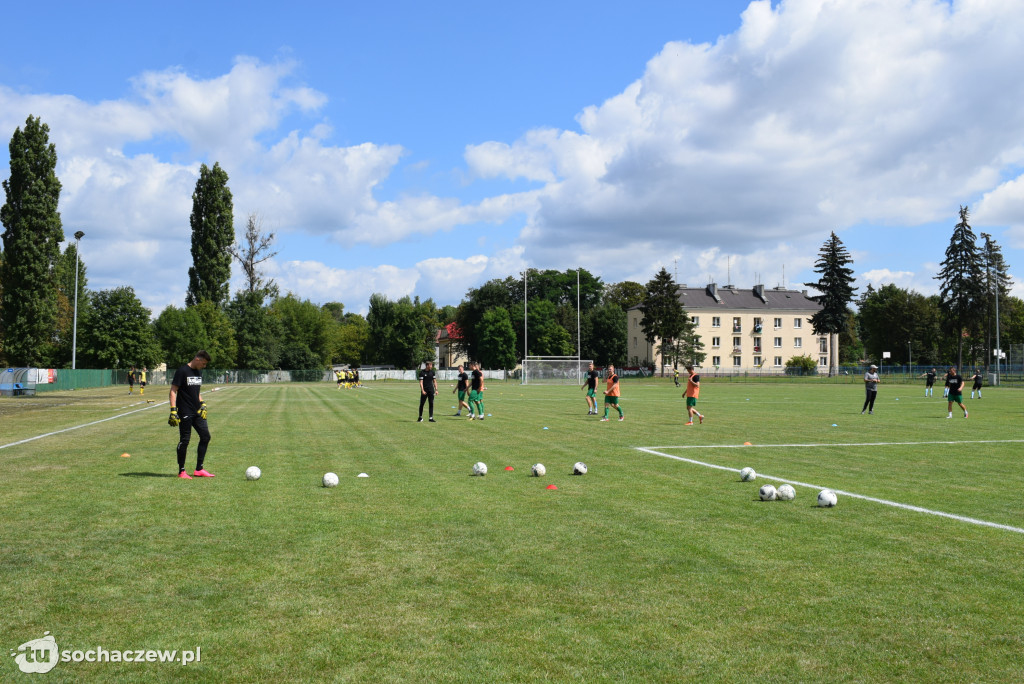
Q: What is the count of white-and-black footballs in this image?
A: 9